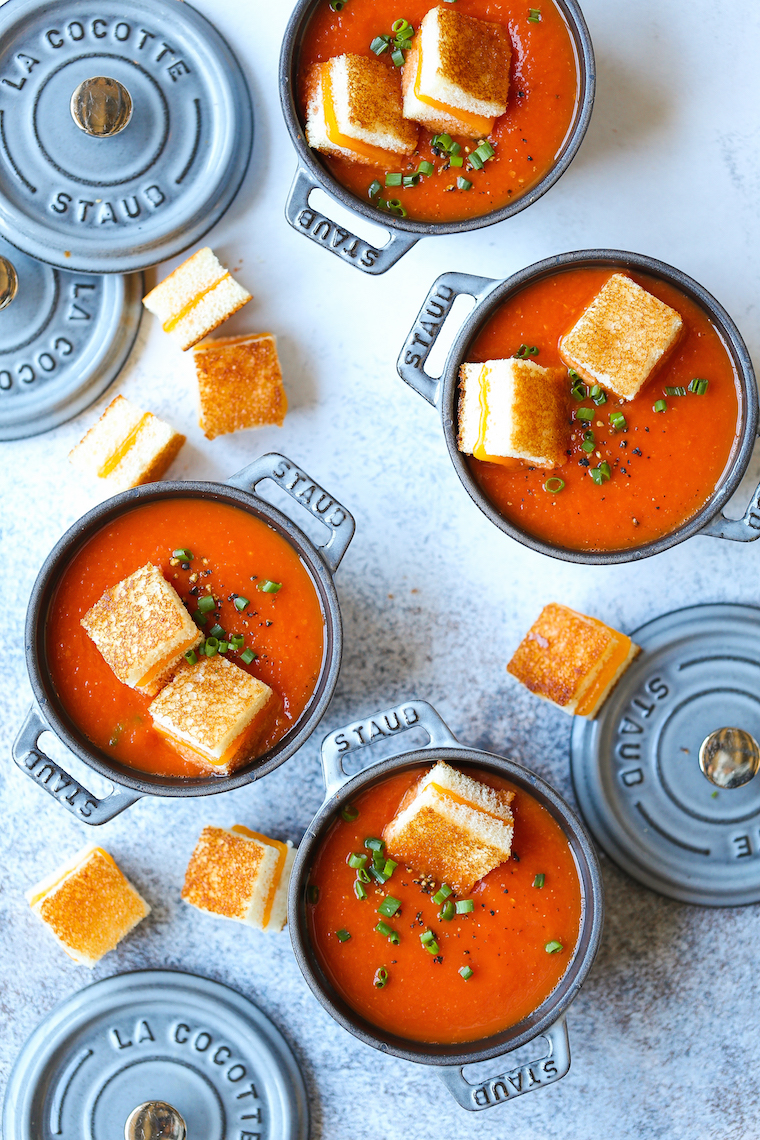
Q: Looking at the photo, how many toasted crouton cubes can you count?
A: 13